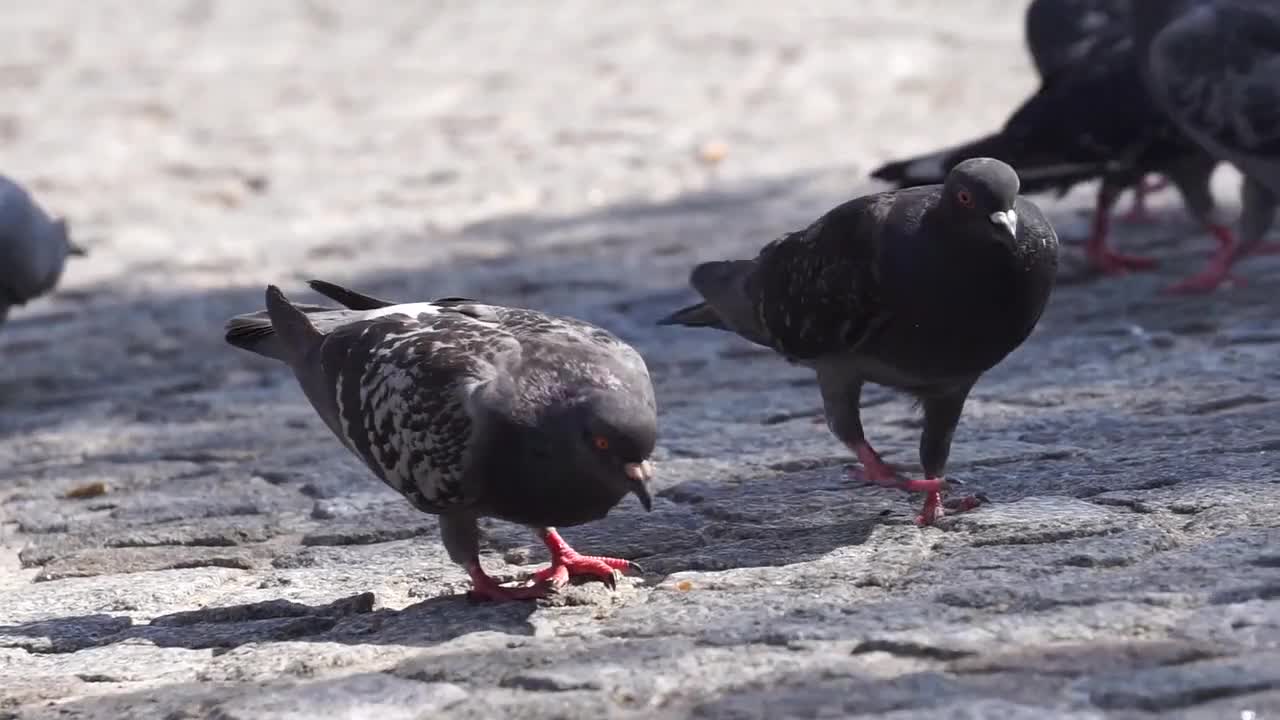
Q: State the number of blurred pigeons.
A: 4